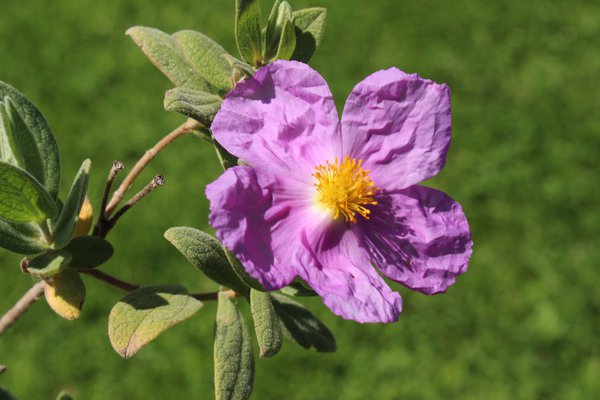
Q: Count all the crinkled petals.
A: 5